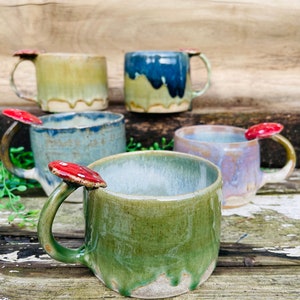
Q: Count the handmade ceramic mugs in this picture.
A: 5